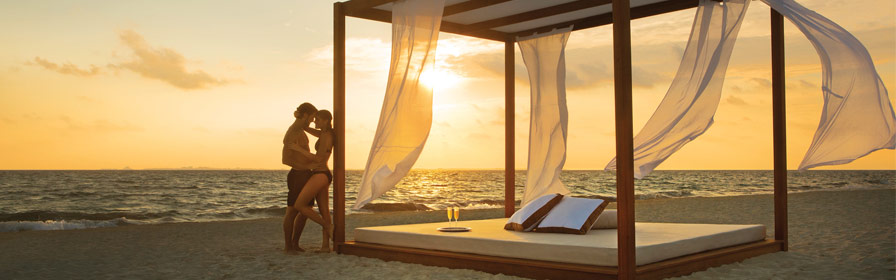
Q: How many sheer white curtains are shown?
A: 4